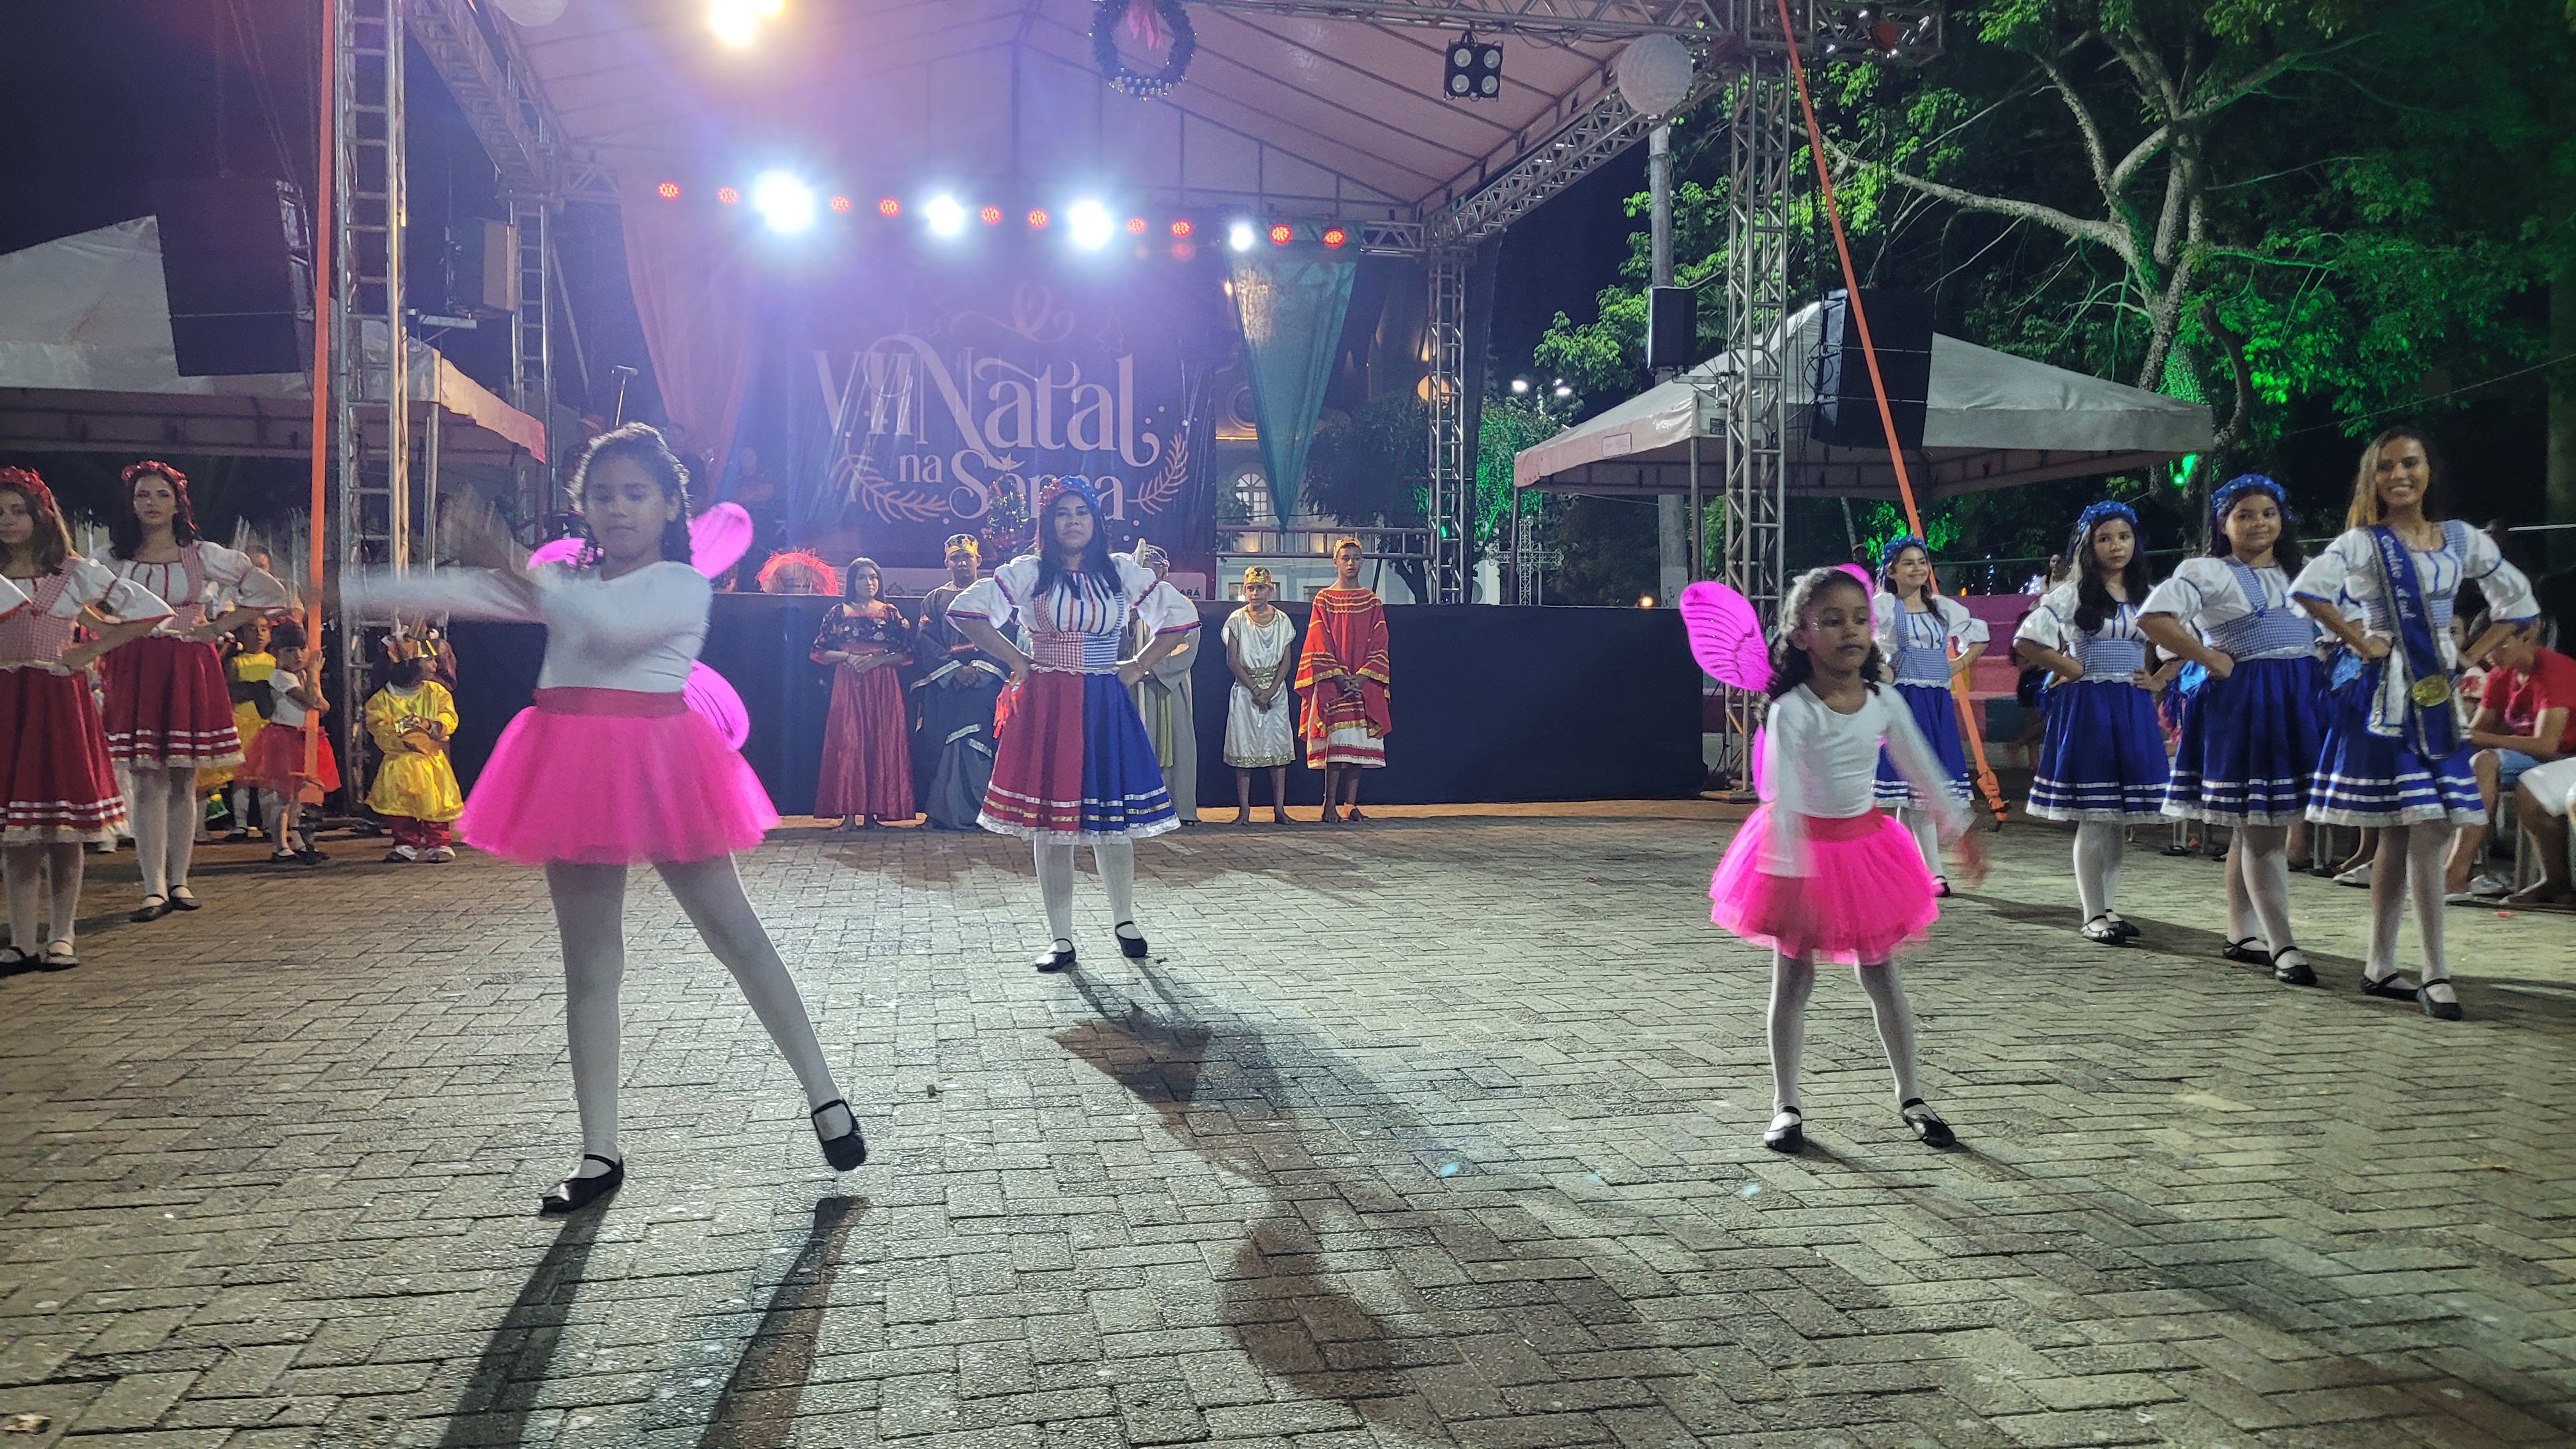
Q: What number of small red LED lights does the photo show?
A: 10